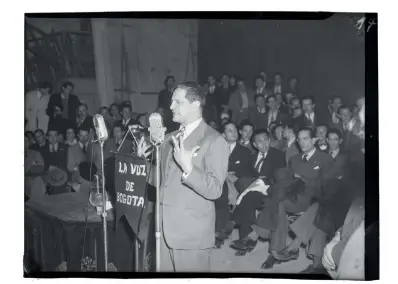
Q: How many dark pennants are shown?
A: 1